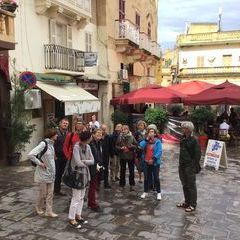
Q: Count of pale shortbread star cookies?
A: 0